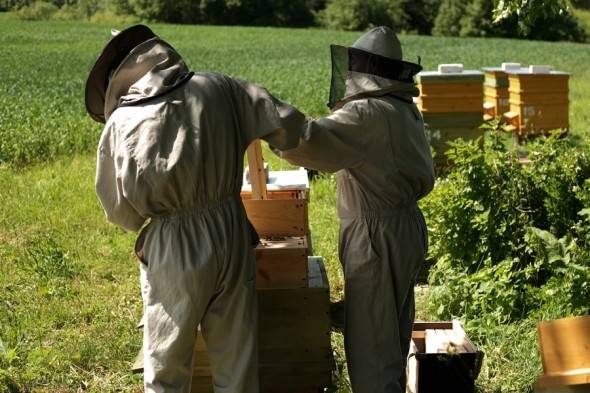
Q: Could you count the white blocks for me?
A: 3